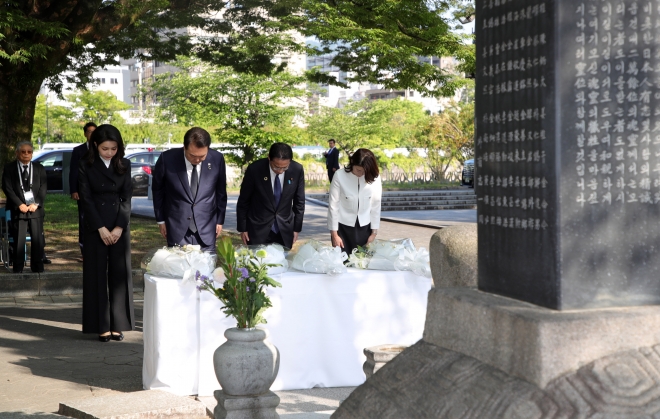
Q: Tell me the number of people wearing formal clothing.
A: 7